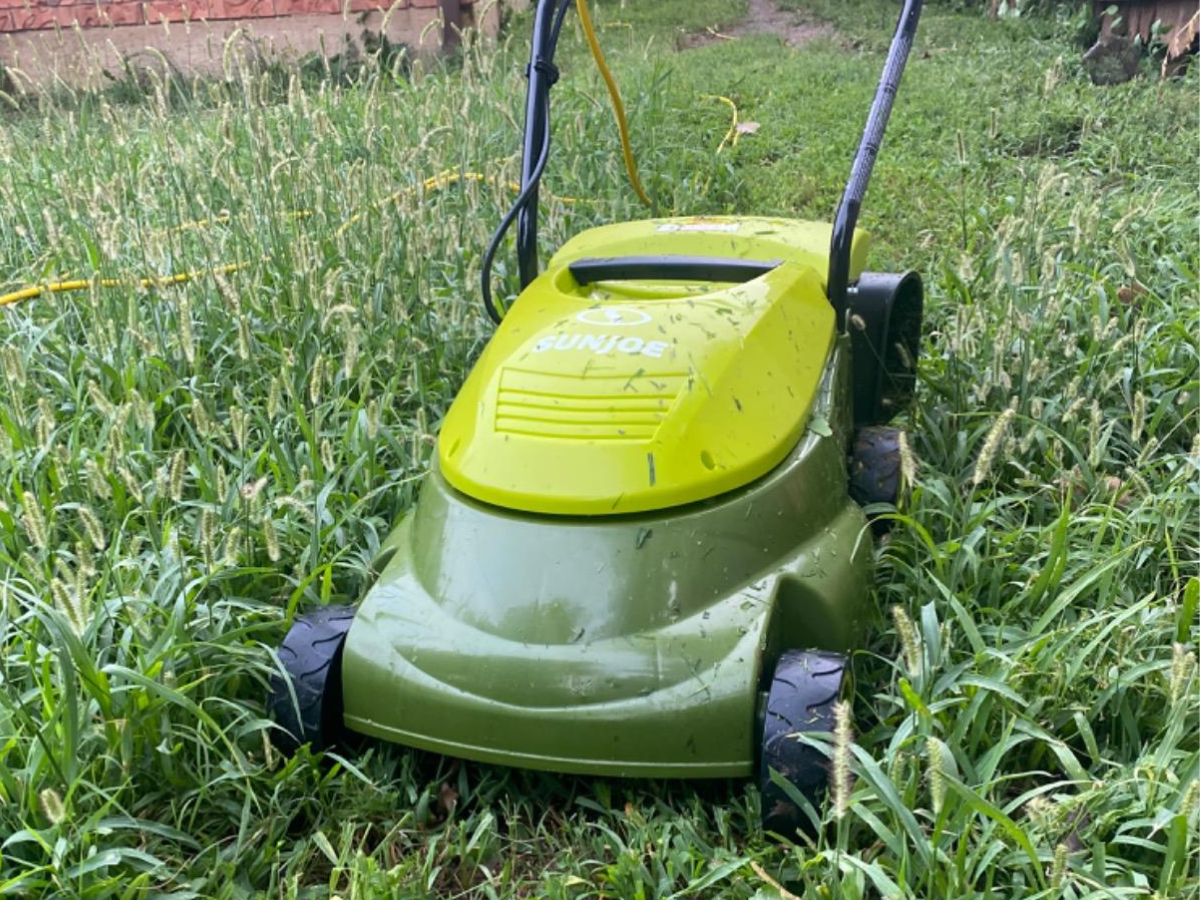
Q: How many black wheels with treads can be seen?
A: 3